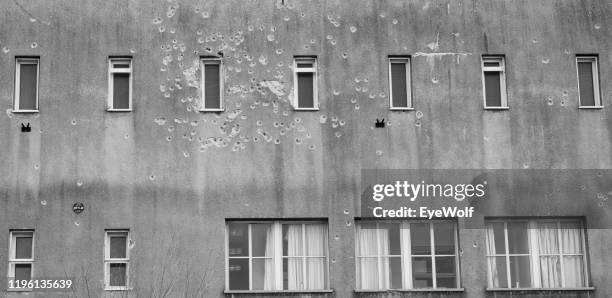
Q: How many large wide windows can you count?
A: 3